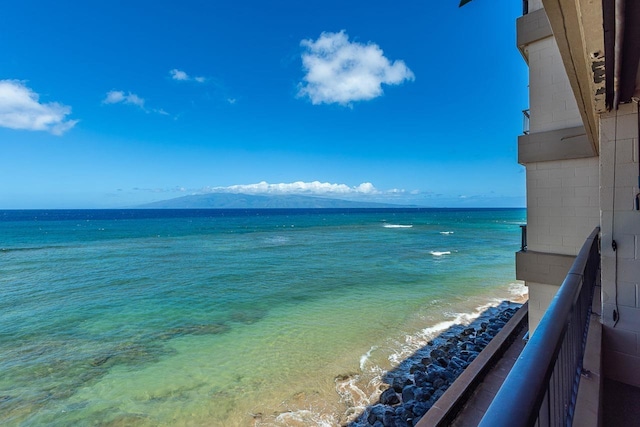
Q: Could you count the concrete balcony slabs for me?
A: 3